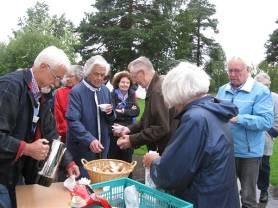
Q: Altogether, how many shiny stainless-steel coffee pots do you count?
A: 1